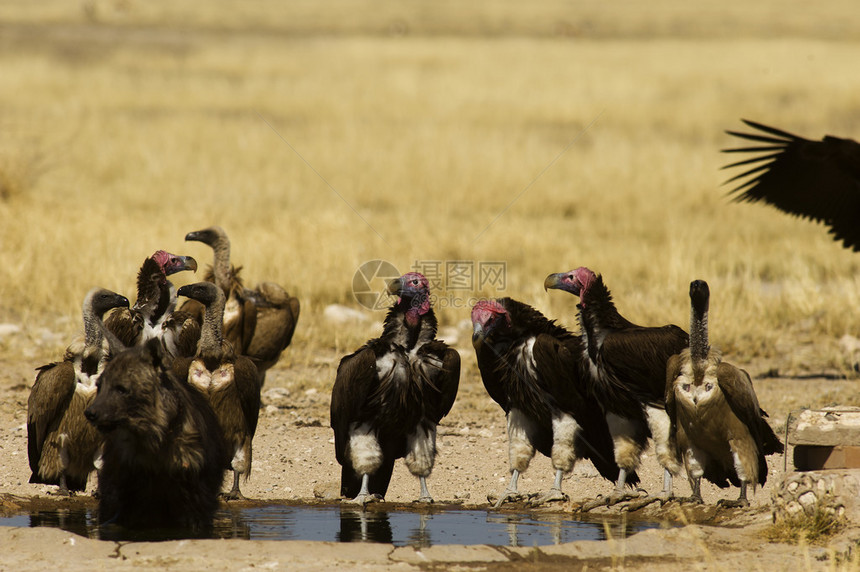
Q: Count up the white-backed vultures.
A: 4